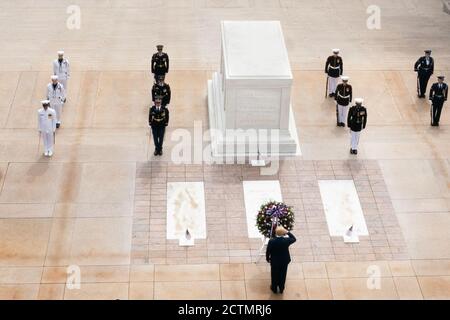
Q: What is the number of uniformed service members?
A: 11